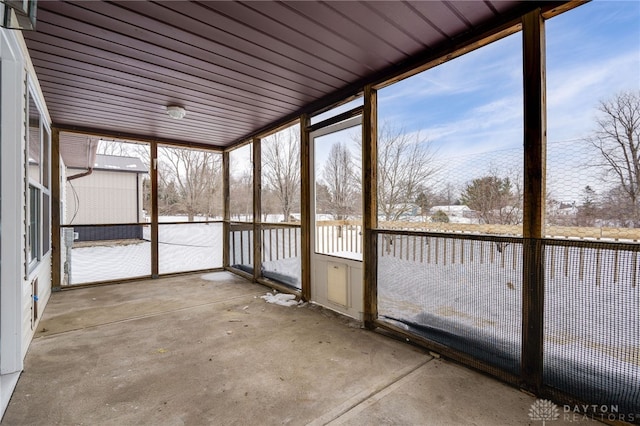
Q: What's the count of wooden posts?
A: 7